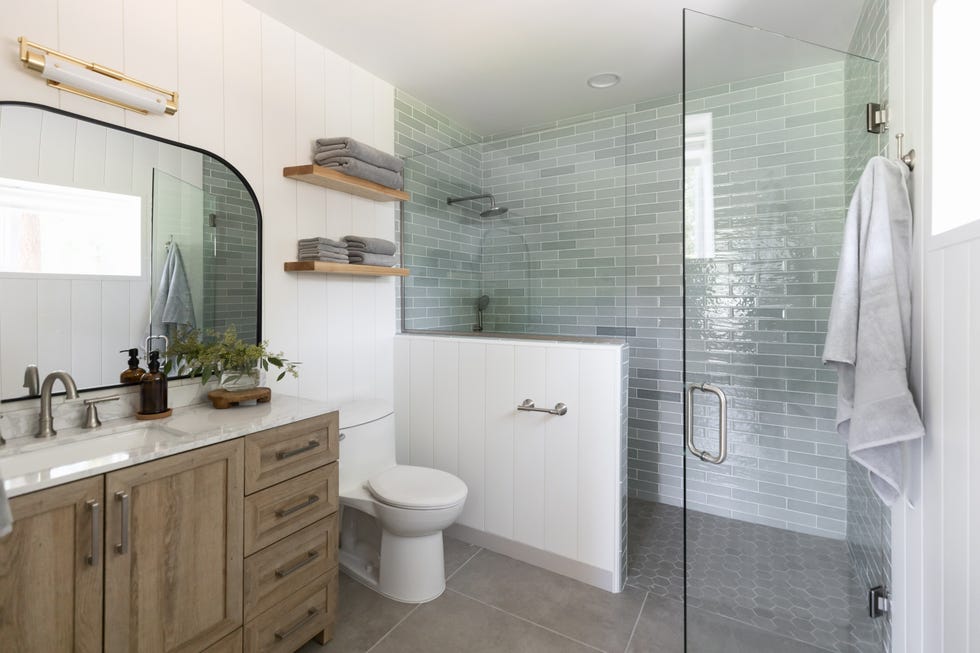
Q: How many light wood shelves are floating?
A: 2